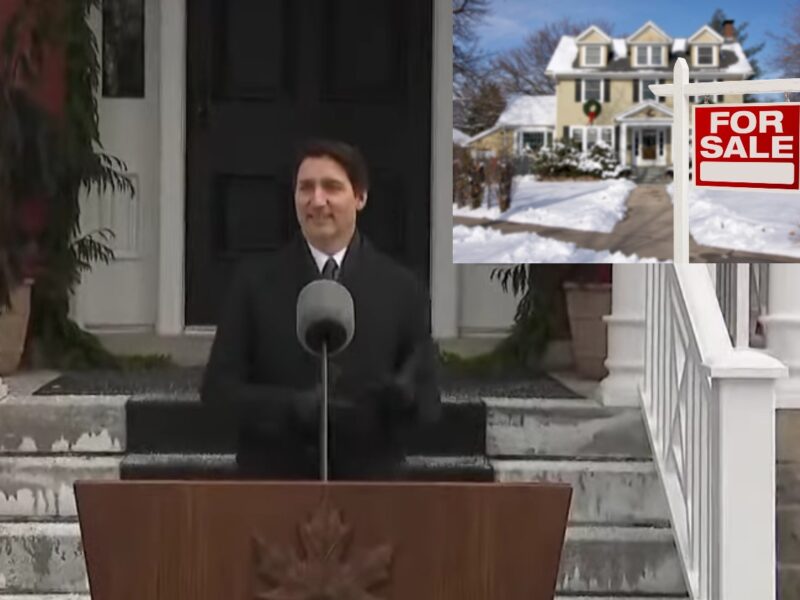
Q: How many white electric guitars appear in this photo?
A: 0